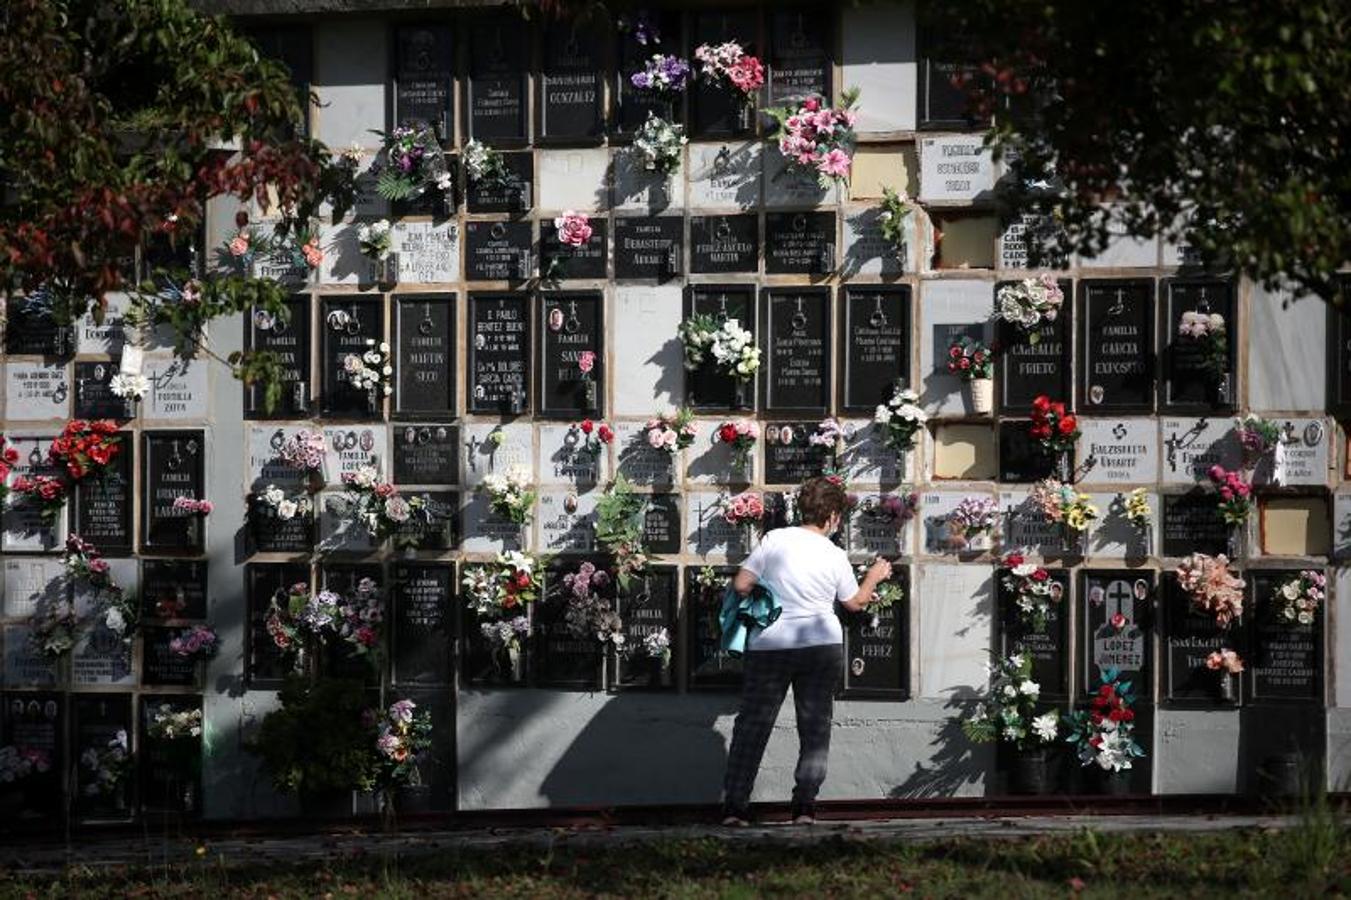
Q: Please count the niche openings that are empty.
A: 4